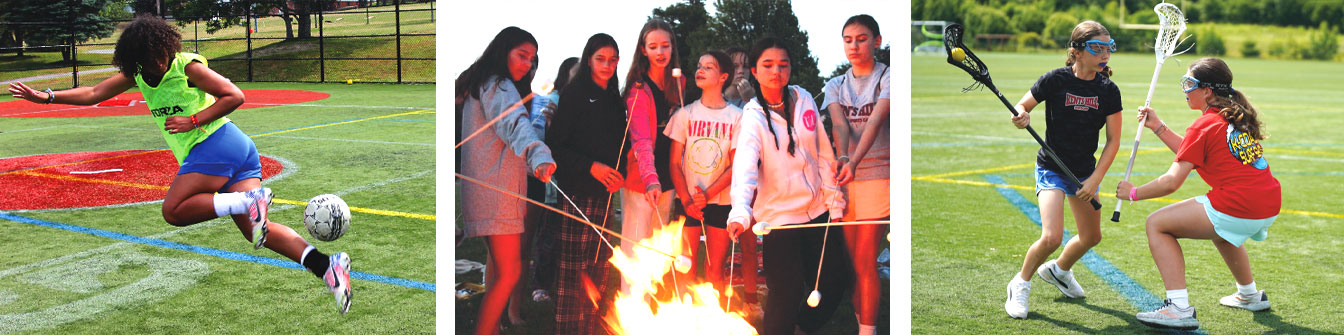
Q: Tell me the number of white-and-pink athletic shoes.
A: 2